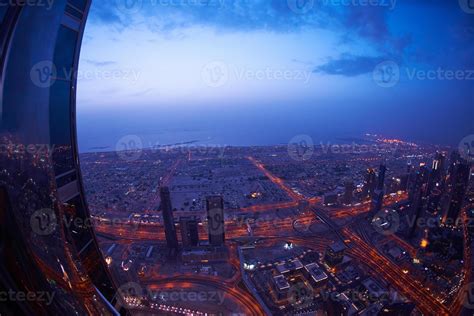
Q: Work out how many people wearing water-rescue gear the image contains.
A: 0